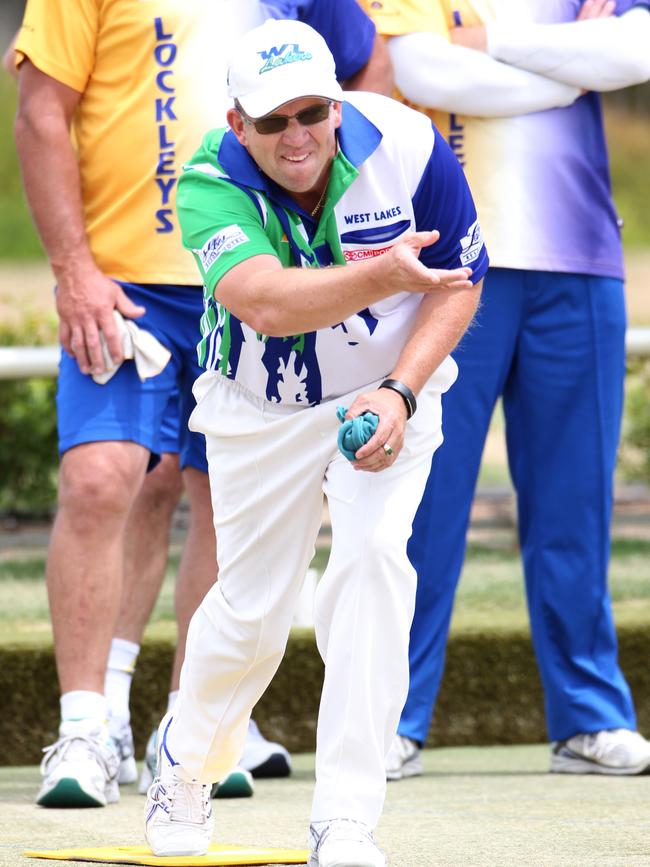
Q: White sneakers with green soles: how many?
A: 2